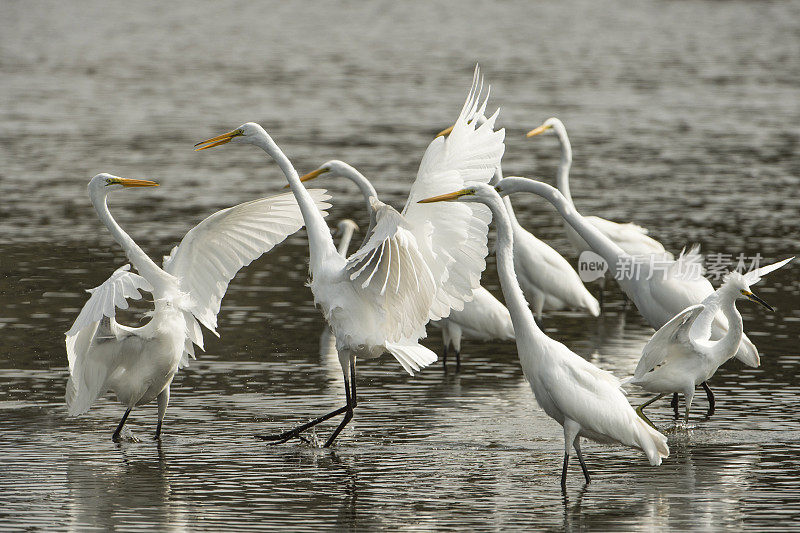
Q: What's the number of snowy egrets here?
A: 1